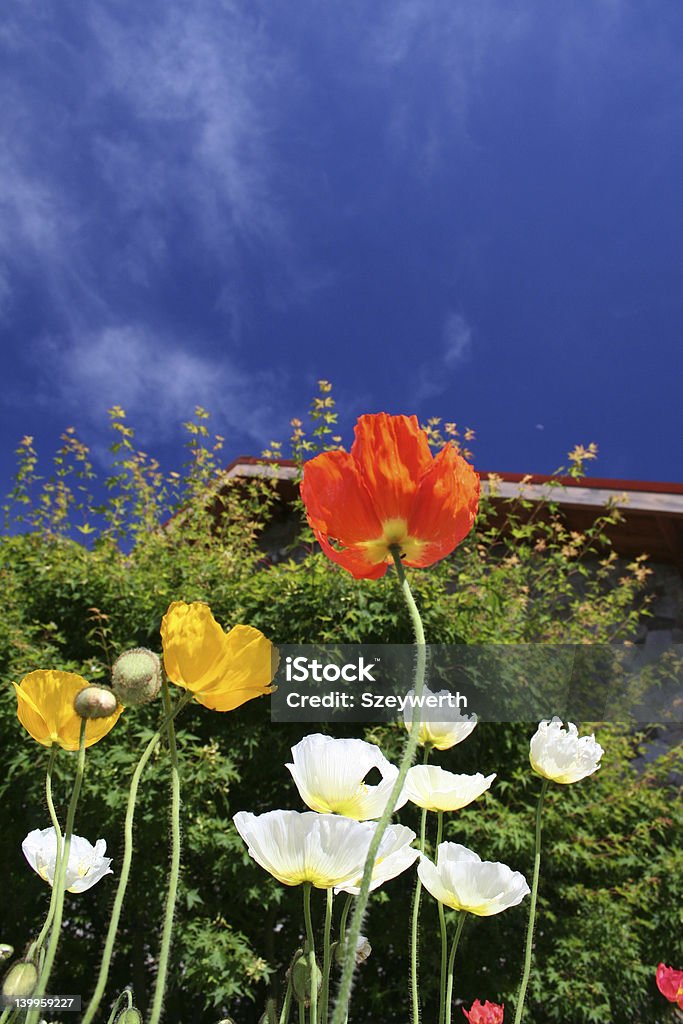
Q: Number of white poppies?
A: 8